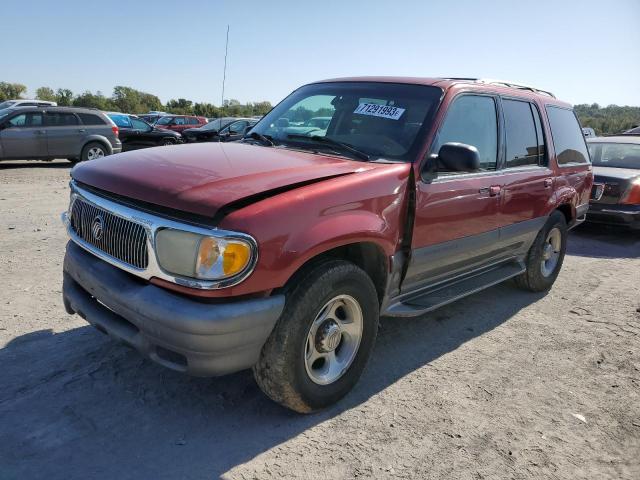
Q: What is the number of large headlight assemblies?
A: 1